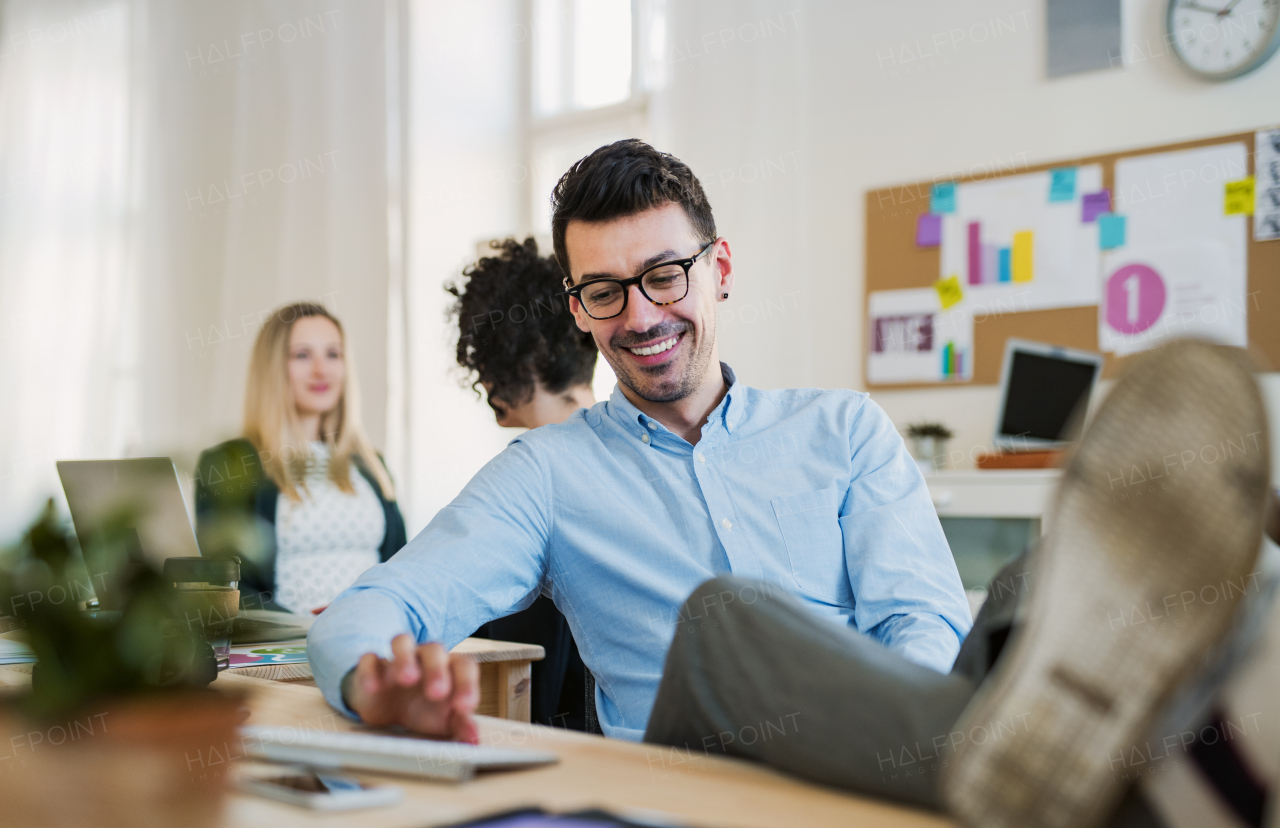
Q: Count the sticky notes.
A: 7